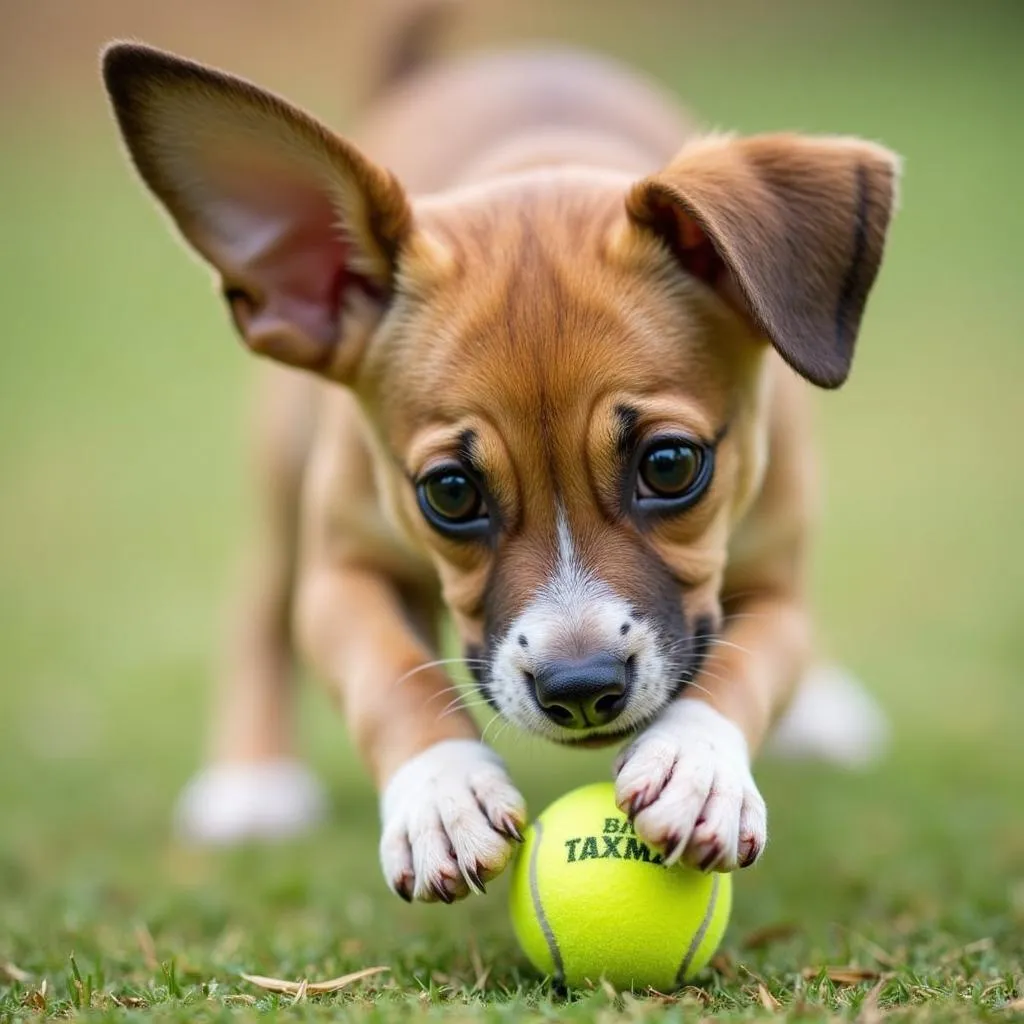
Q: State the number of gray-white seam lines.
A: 2